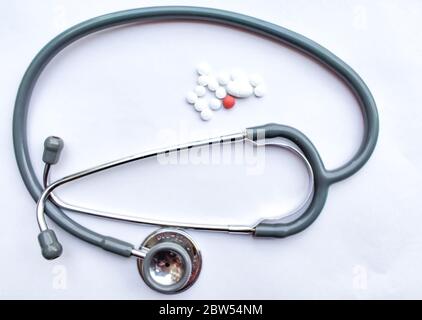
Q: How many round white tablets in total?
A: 13